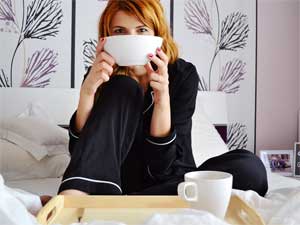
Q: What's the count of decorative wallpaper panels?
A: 3